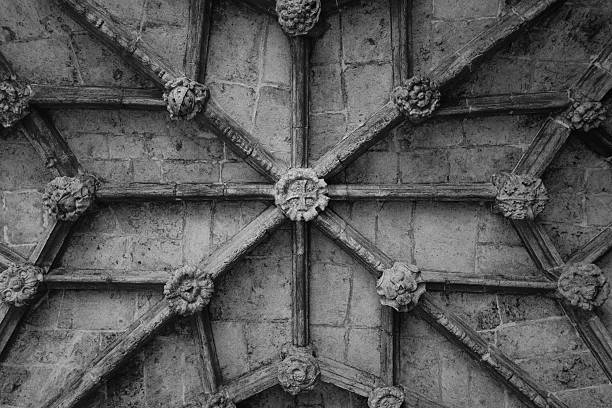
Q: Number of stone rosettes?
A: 15